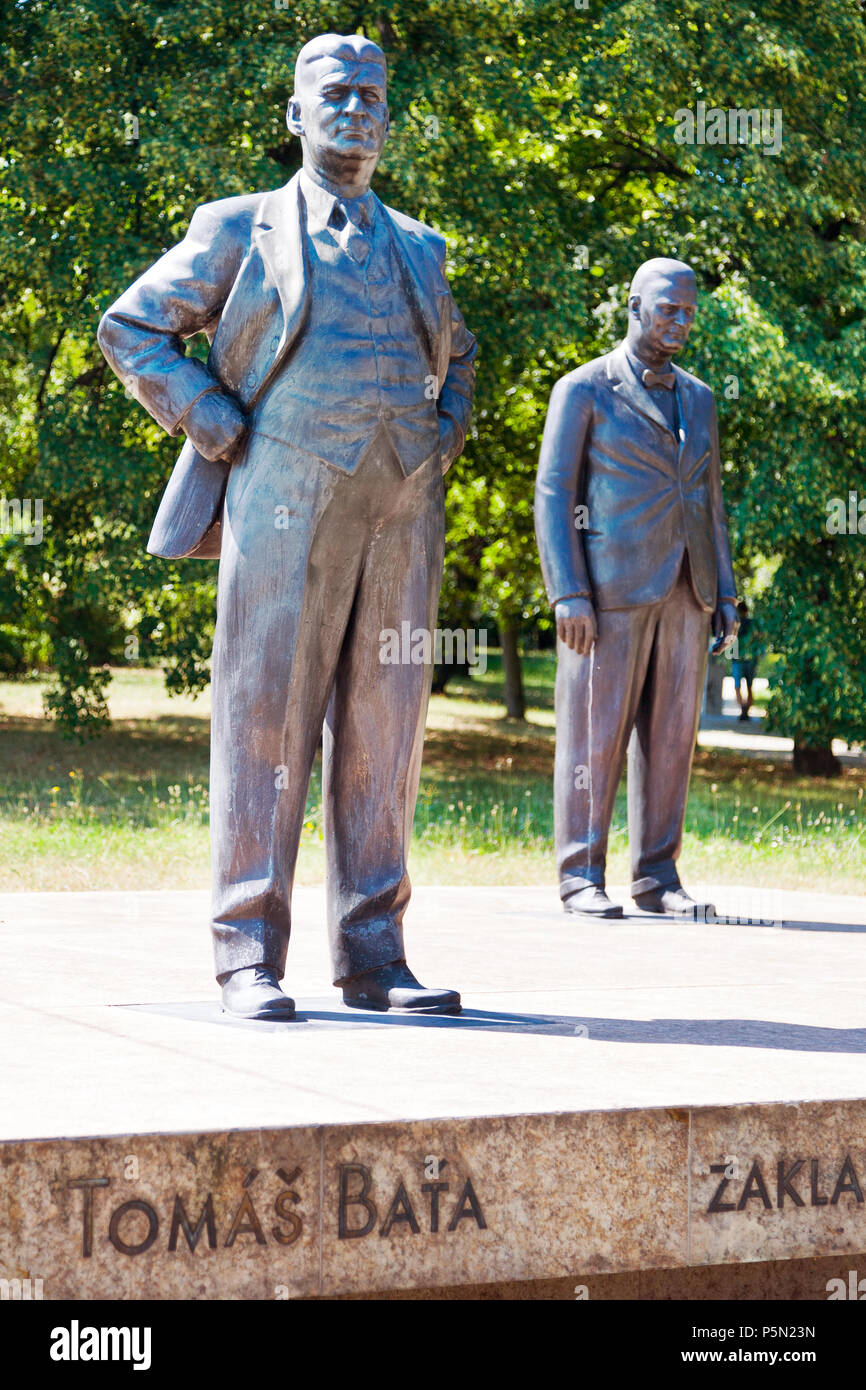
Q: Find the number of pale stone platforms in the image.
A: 1